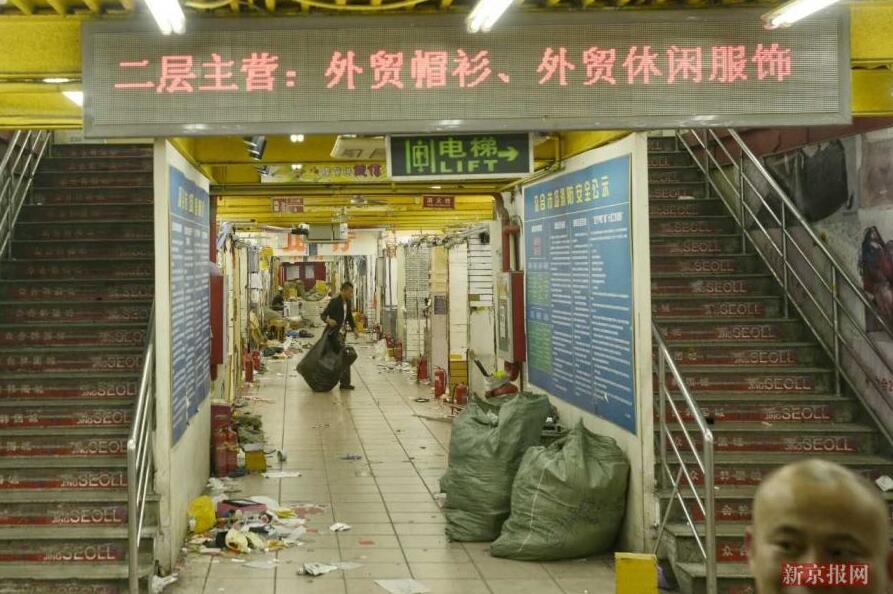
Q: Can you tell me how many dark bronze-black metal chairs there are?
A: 0